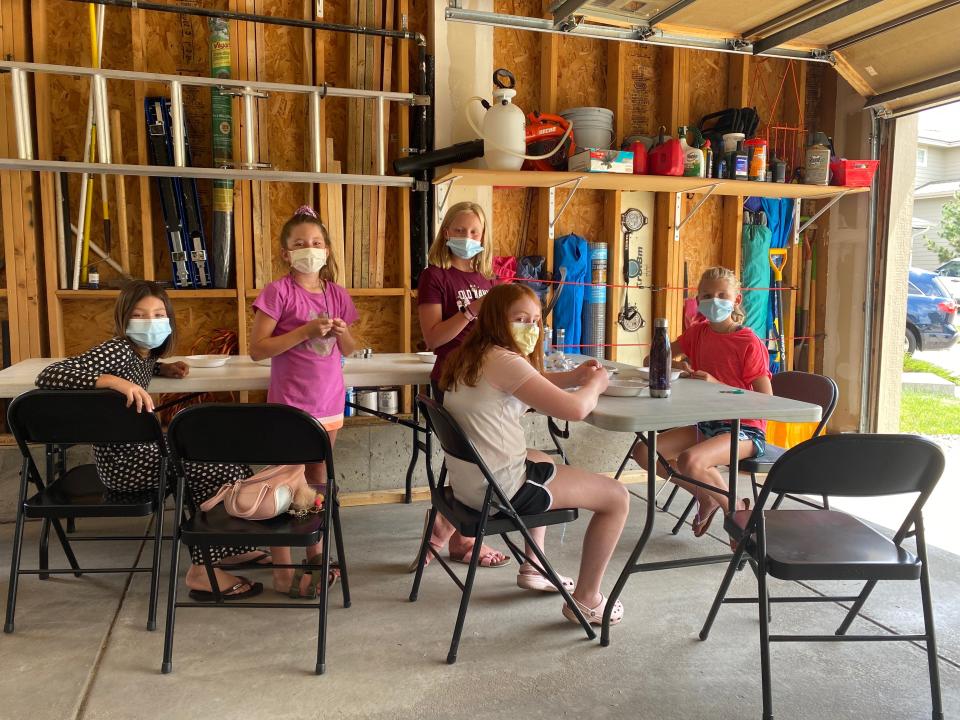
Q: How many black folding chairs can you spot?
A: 5